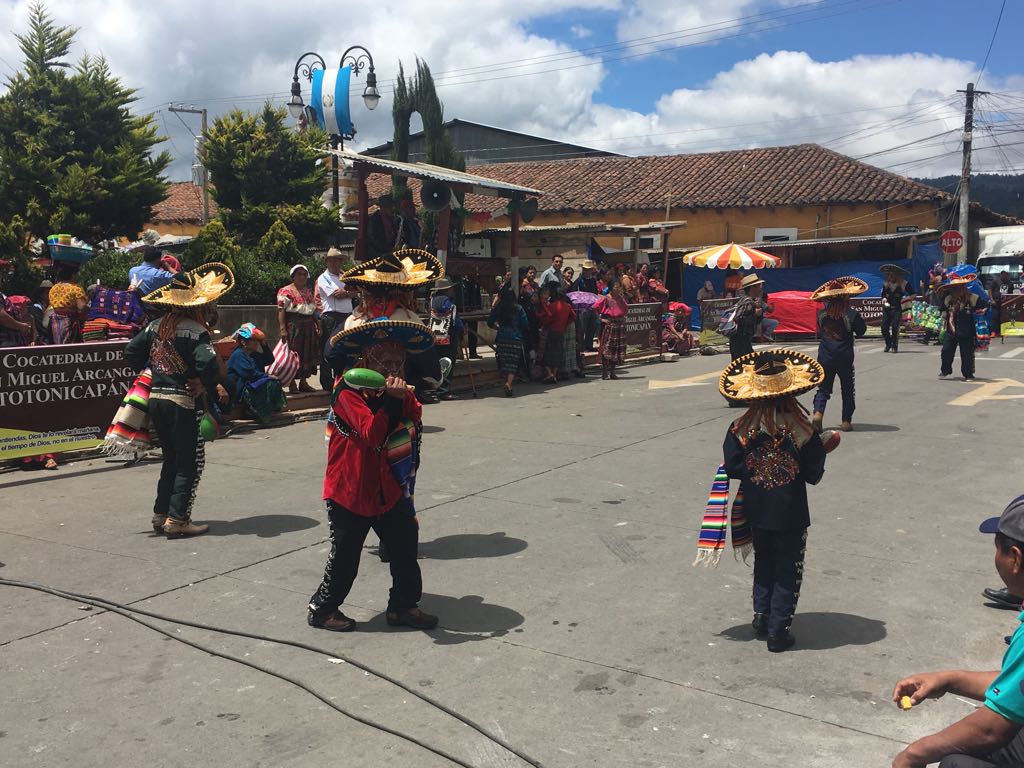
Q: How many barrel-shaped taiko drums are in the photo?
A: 0